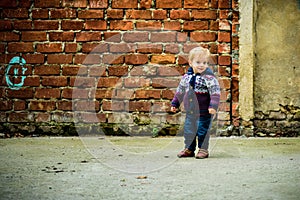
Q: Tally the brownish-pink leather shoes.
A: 2